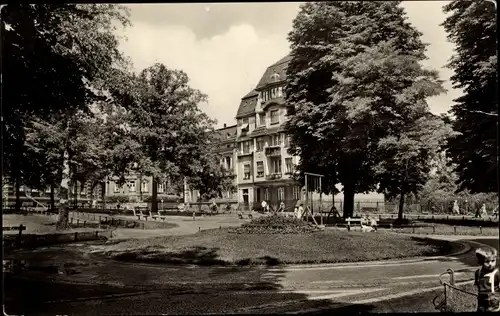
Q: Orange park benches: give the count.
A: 0